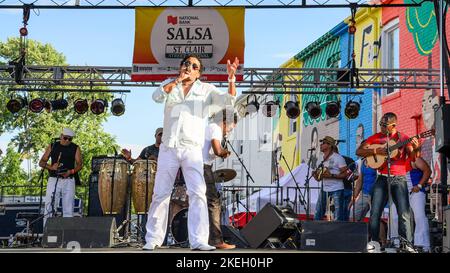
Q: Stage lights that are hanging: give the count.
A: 12